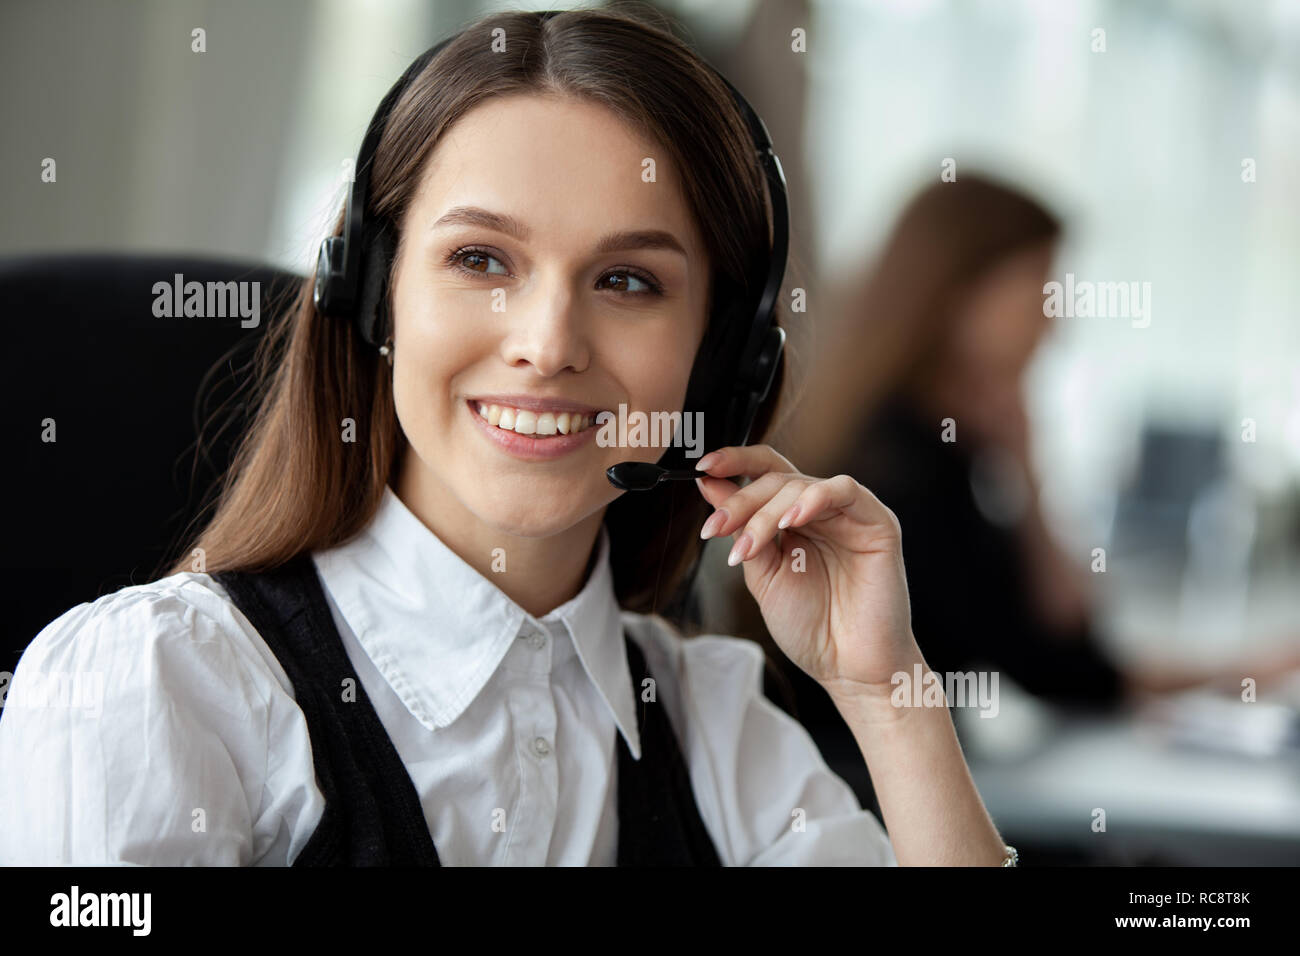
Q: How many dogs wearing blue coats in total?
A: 0